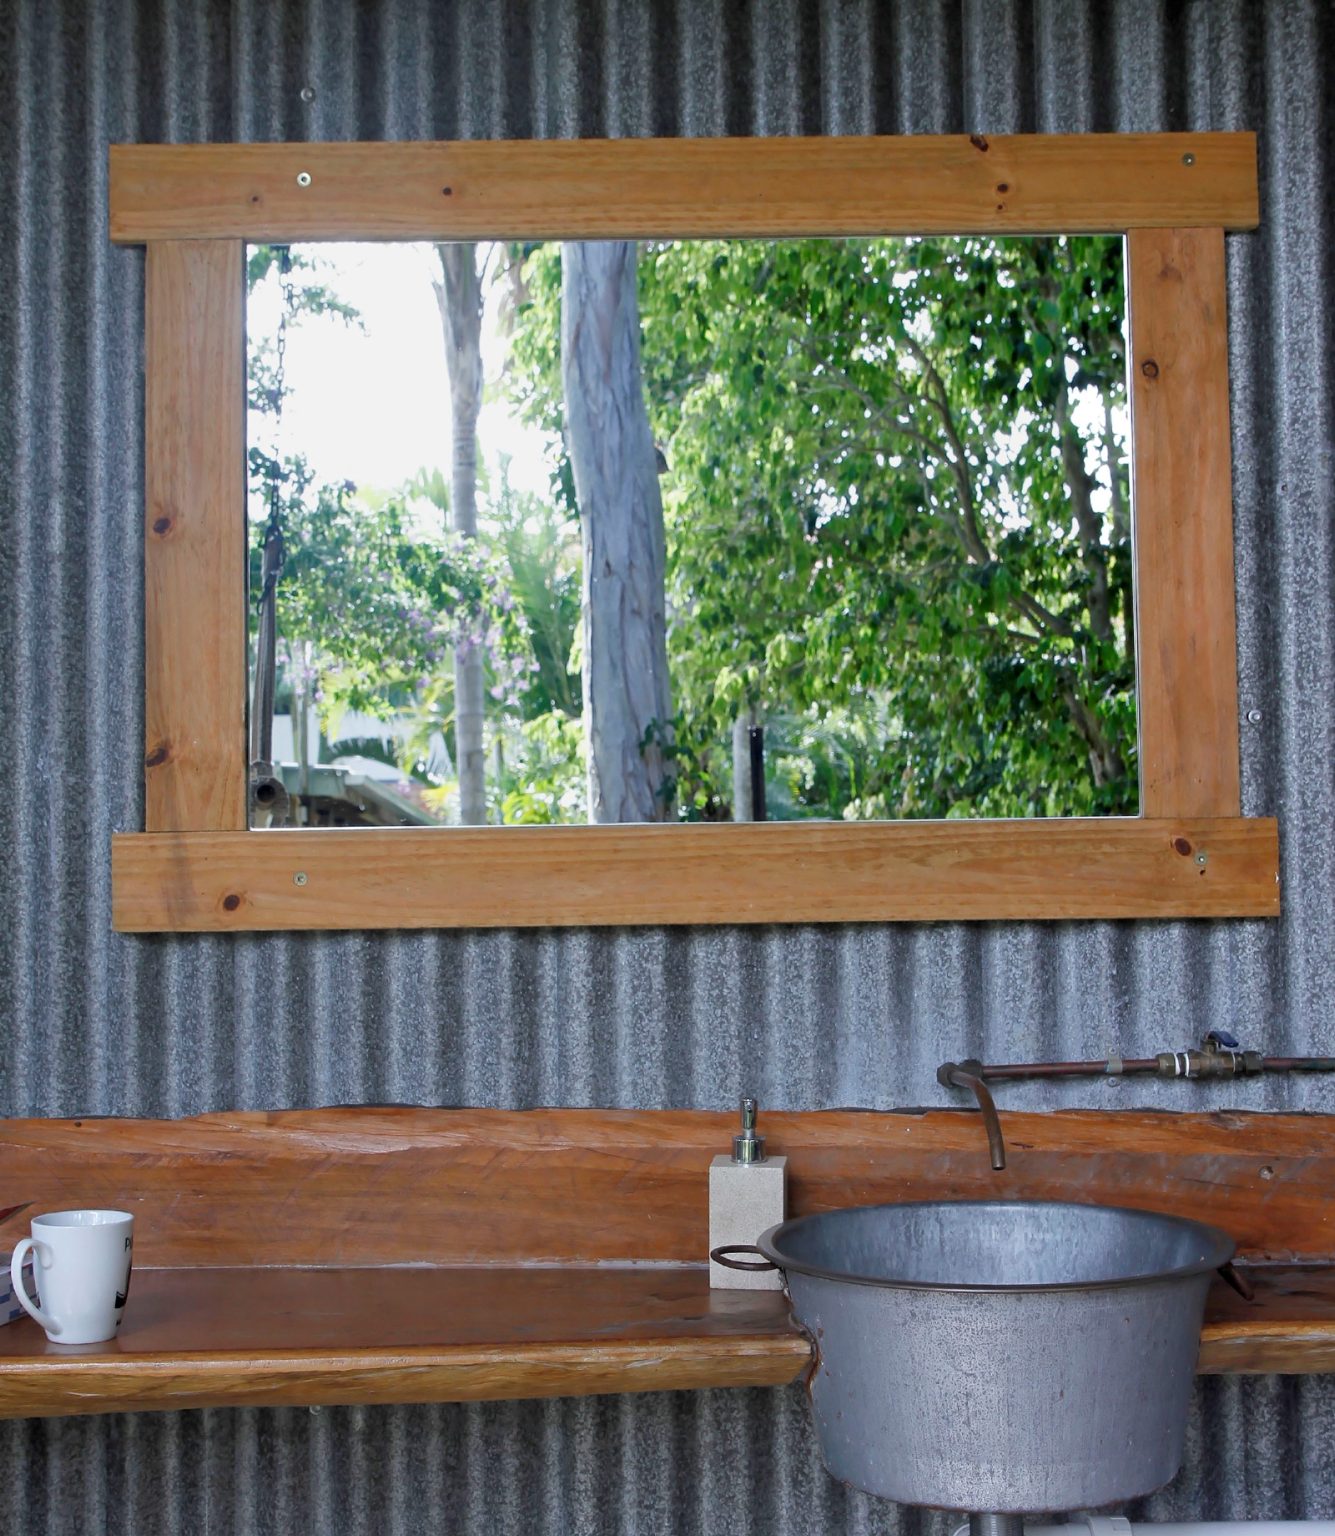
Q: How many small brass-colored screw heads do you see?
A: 4